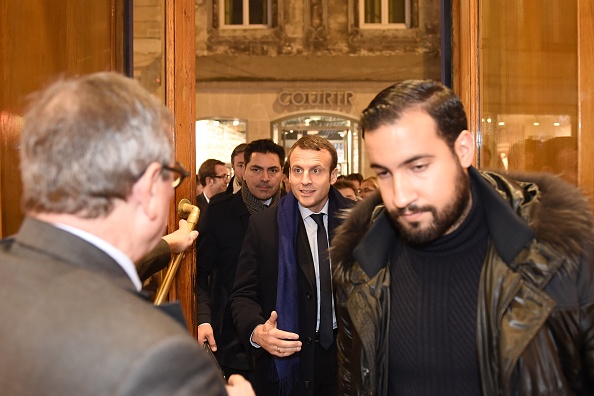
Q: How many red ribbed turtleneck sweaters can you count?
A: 0